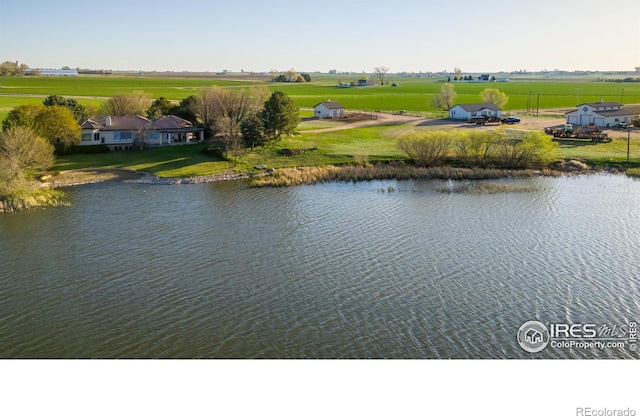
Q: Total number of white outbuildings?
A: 3